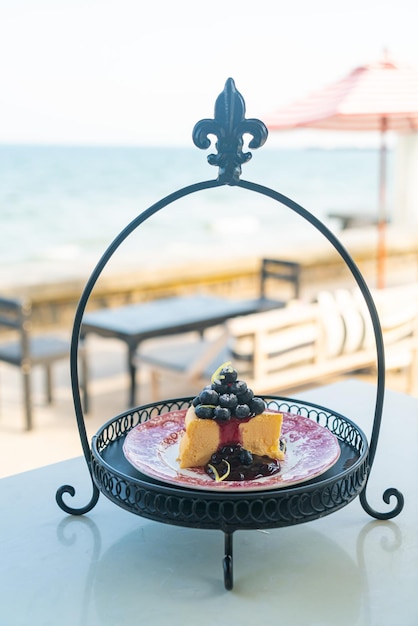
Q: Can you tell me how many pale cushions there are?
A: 3